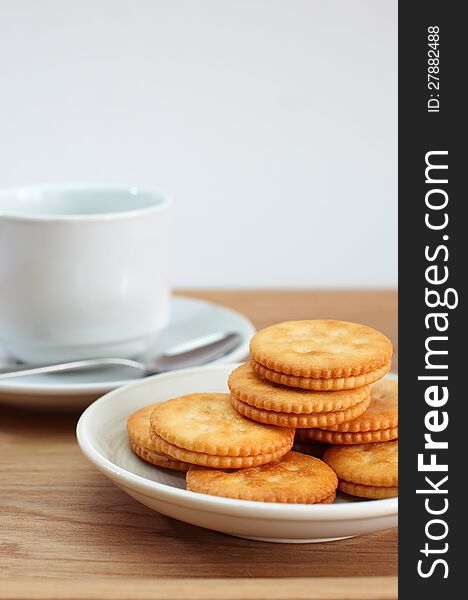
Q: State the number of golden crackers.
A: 7